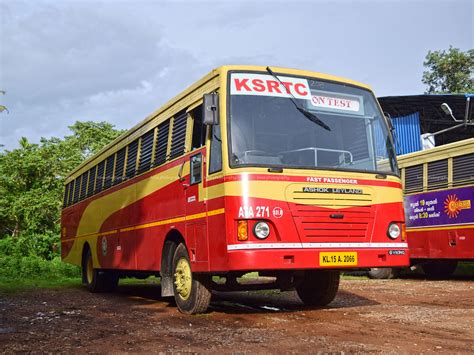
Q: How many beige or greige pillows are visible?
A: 0